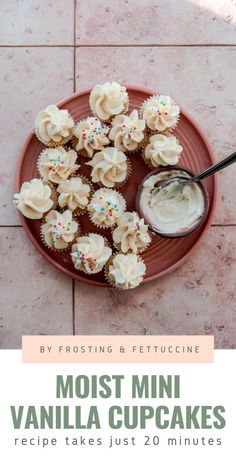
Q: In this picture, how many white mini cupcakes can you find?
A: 15